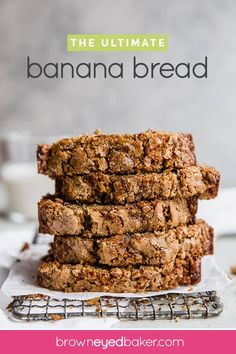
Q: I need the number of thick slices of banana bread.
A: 5